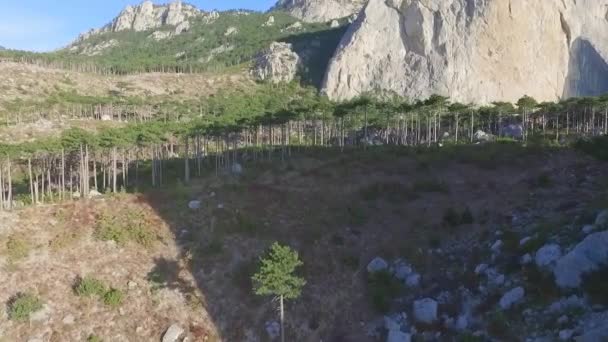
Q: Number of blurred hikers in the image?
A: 0